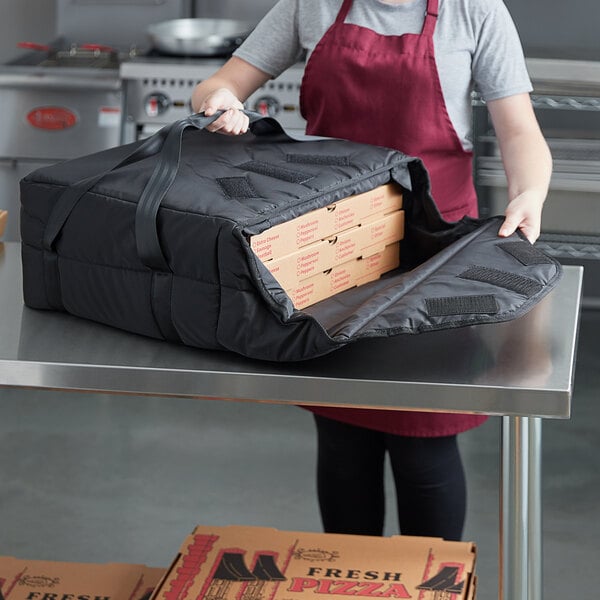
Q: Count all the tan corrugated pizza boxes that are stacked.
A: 3